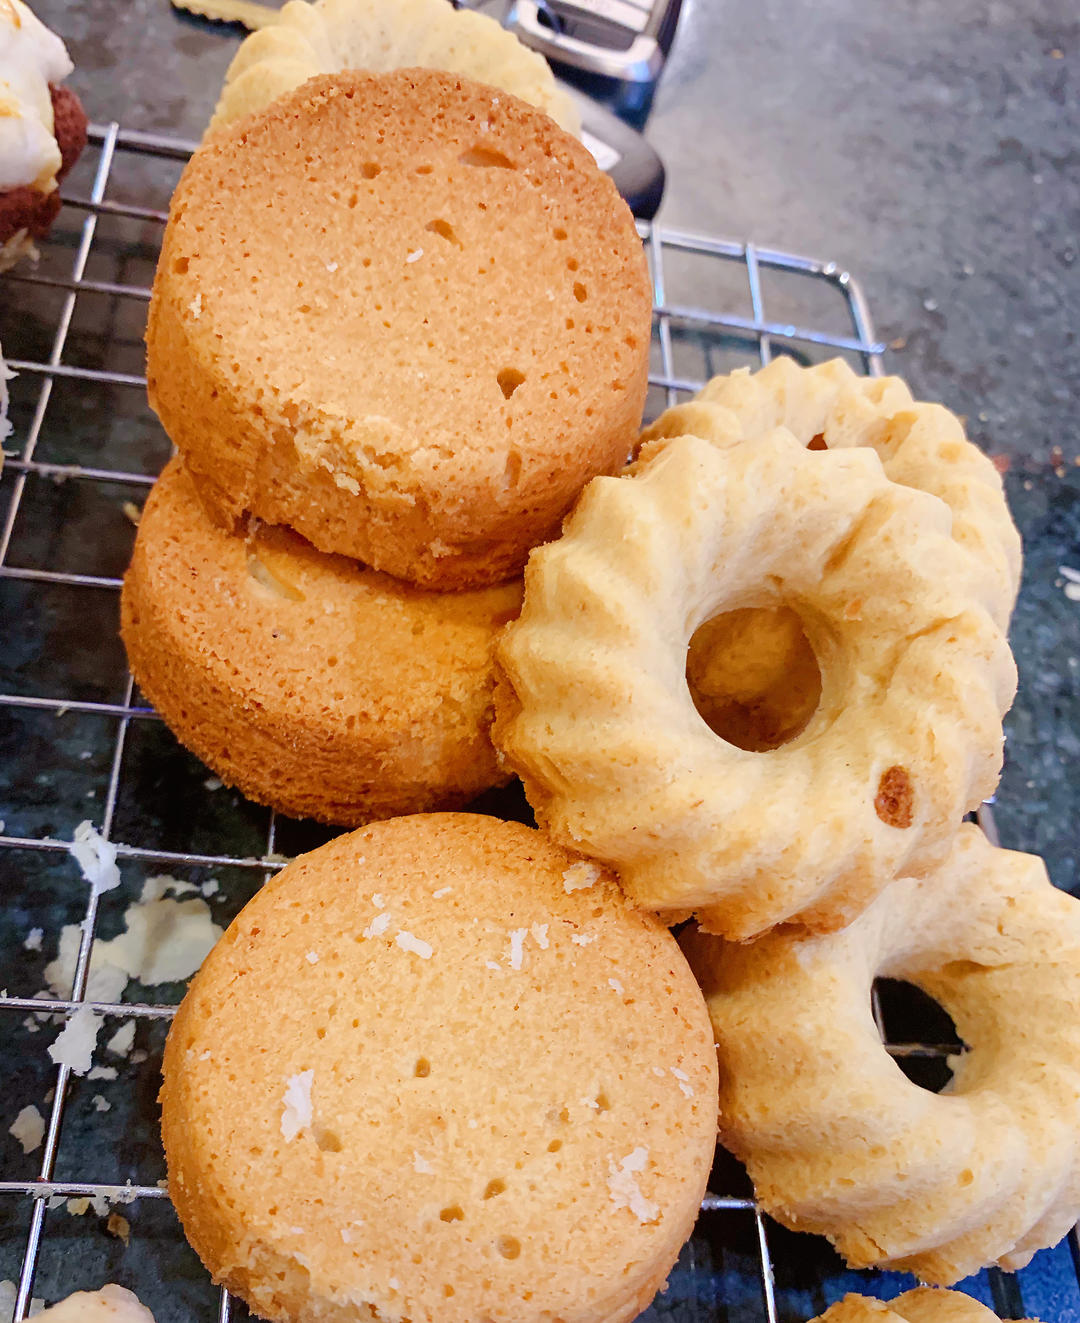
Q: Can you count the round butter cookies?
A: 3